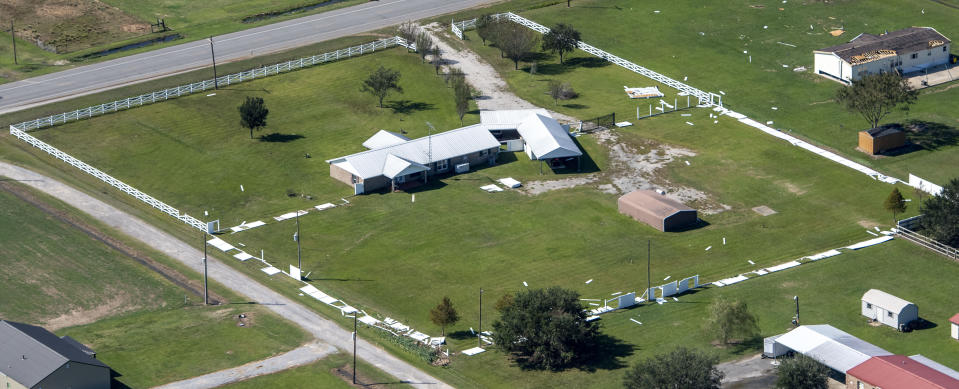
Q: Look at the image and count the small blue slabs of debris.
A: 0